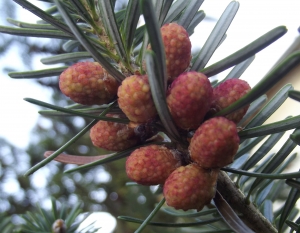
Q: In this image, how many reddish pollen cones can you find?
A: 9